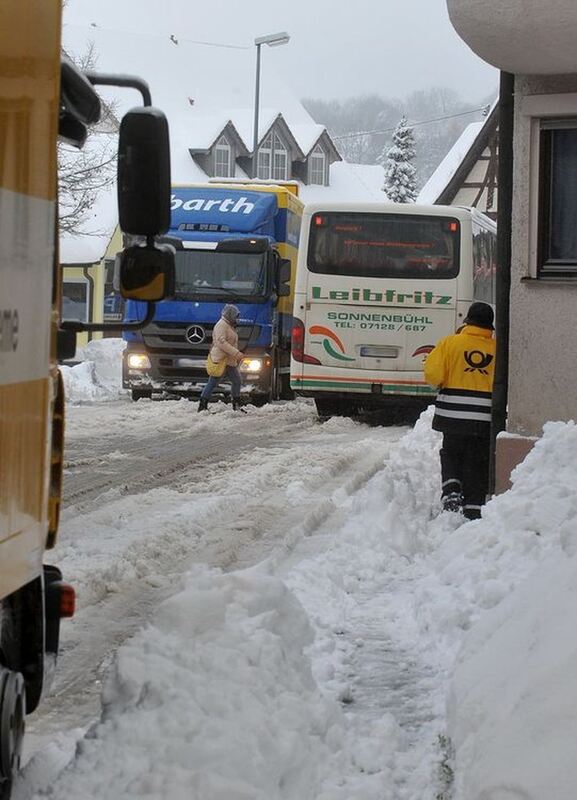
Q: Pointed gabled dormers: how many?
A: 3